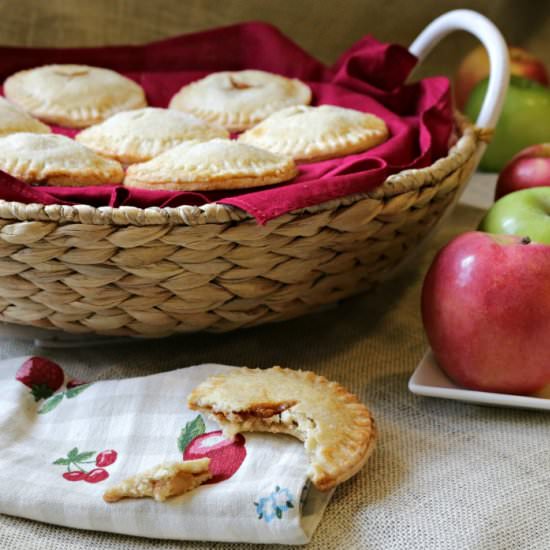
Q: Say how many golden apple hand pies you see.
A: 8